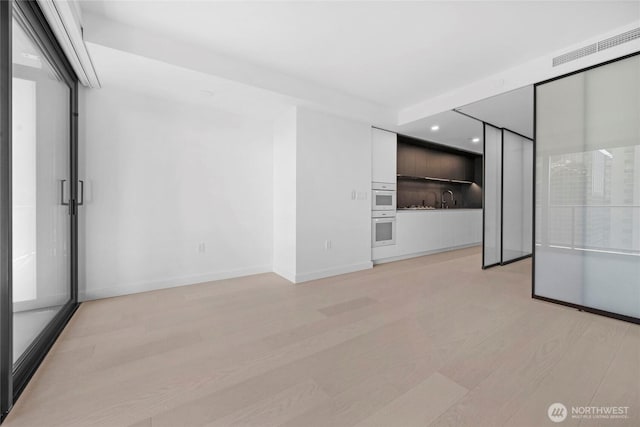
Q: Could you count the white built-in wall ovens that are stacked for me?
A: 2